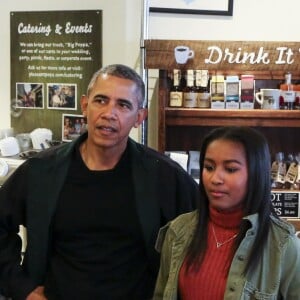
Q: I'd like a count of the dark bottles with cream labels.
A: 3